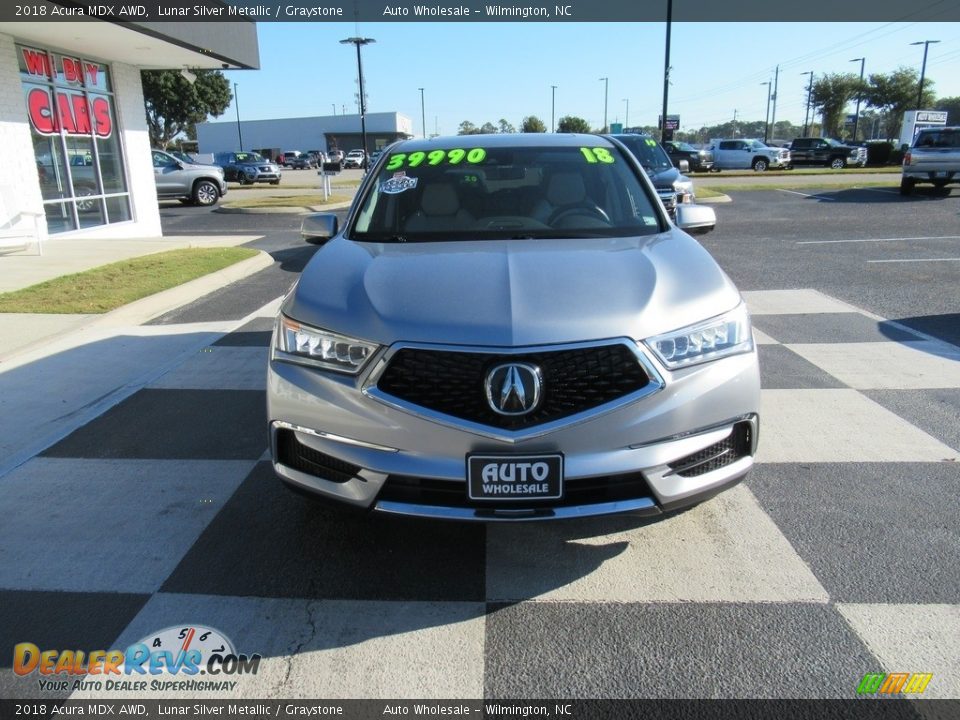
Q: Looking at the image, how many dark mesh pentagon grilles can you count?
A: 1